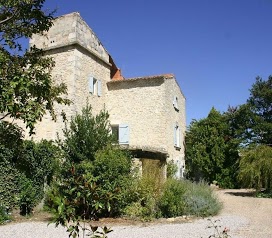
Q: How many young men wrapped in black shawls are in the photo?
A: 0